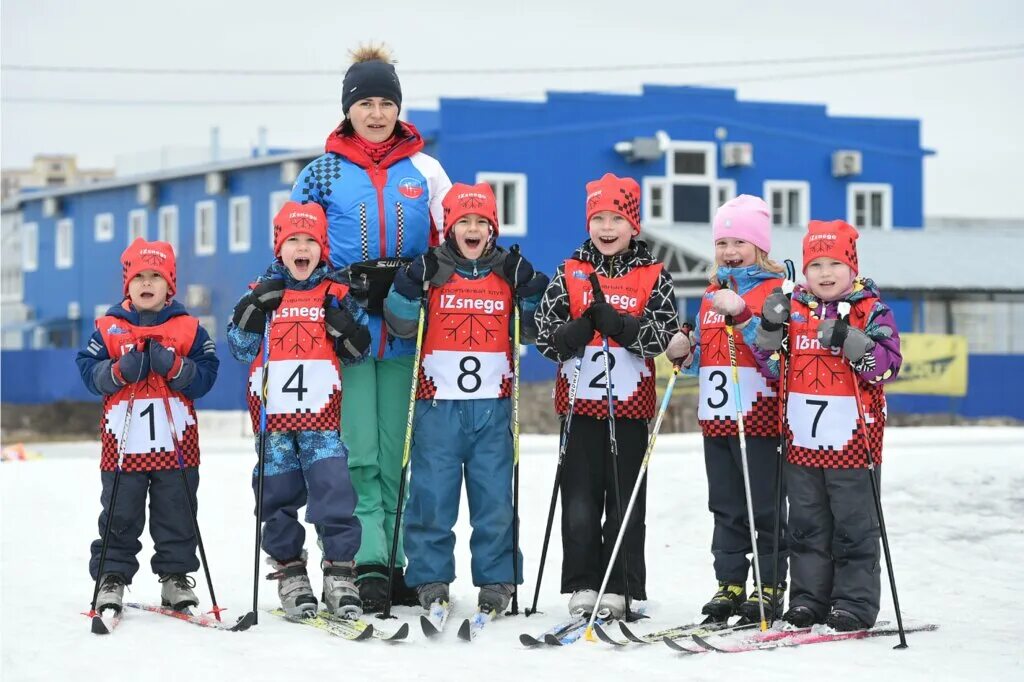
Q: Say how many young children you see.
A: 6